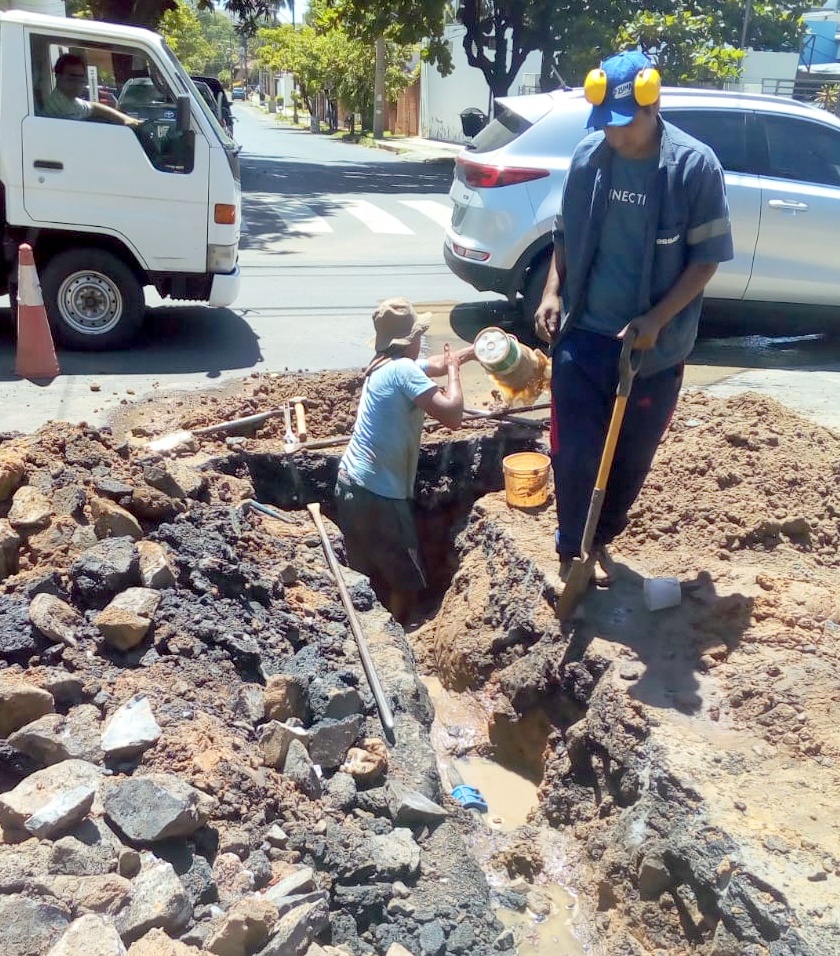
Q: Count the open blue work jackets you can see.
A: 1